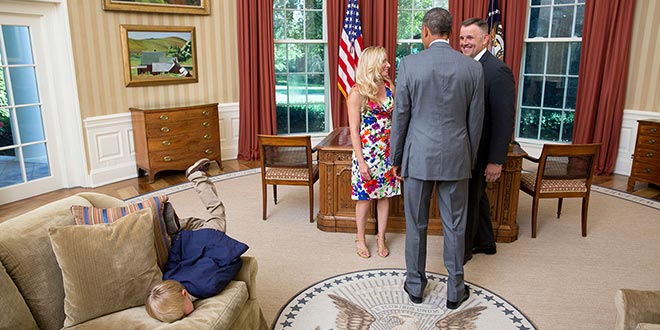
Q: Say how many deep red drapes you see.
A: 4